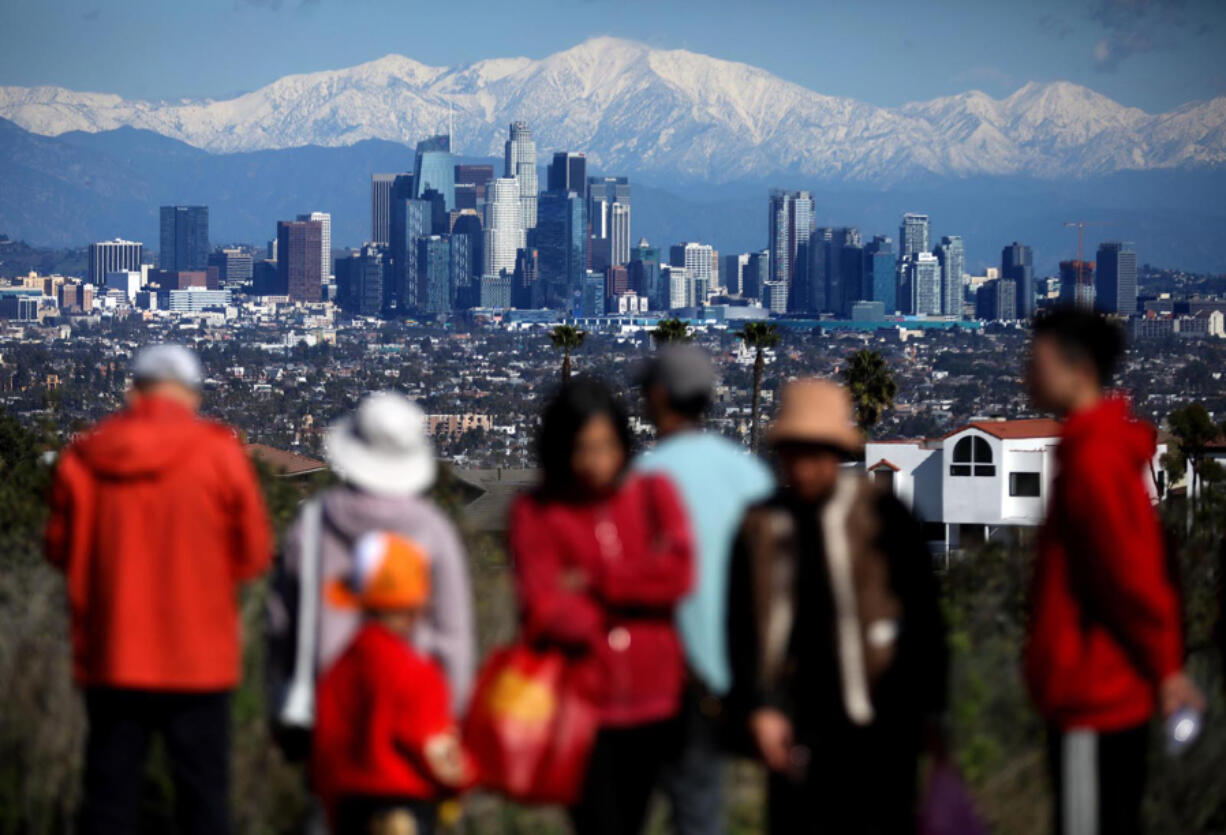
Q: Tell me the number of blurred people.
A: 7